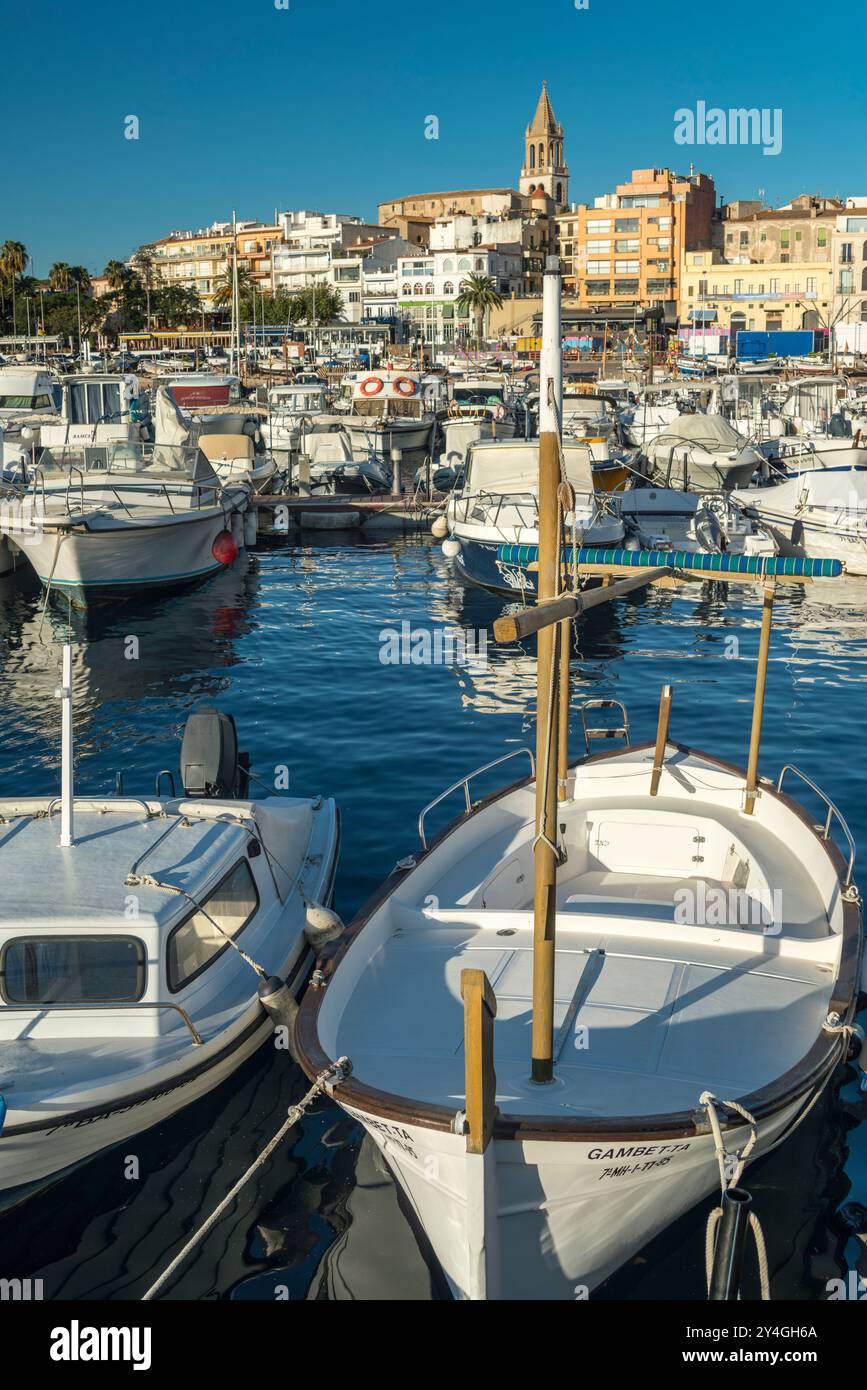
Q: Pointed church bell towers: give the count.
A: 1